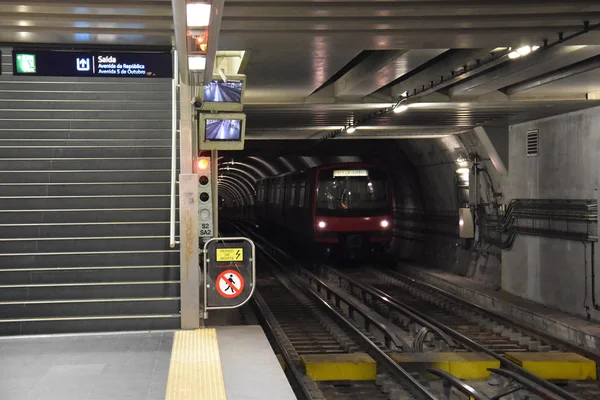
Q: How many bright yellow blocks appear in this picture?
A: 3